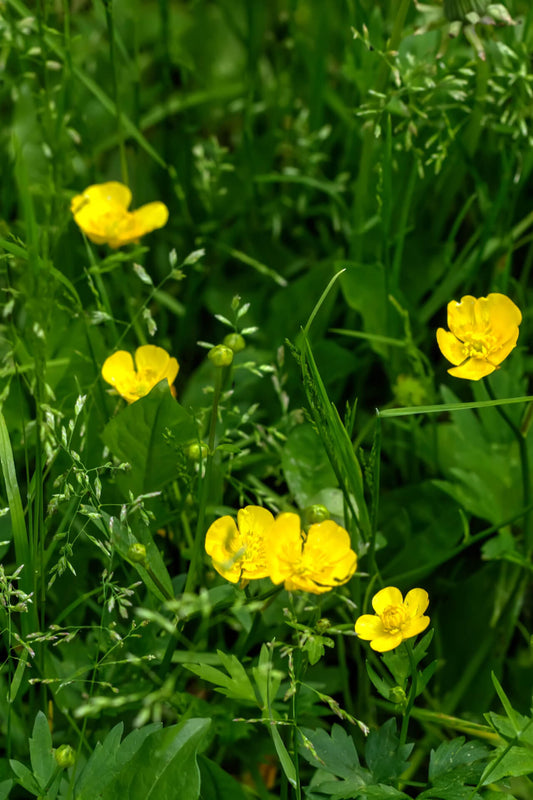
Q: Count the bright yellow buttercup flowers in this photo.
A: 6